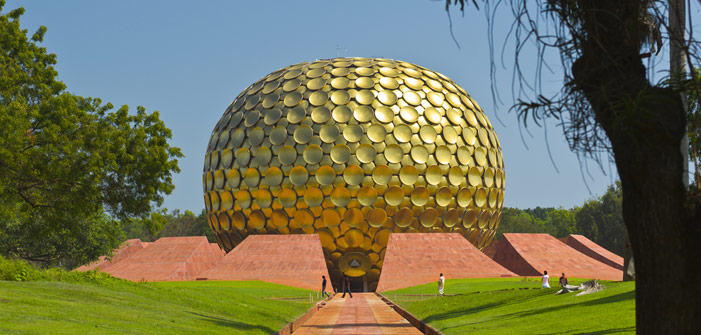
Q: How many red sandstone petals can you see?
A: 6